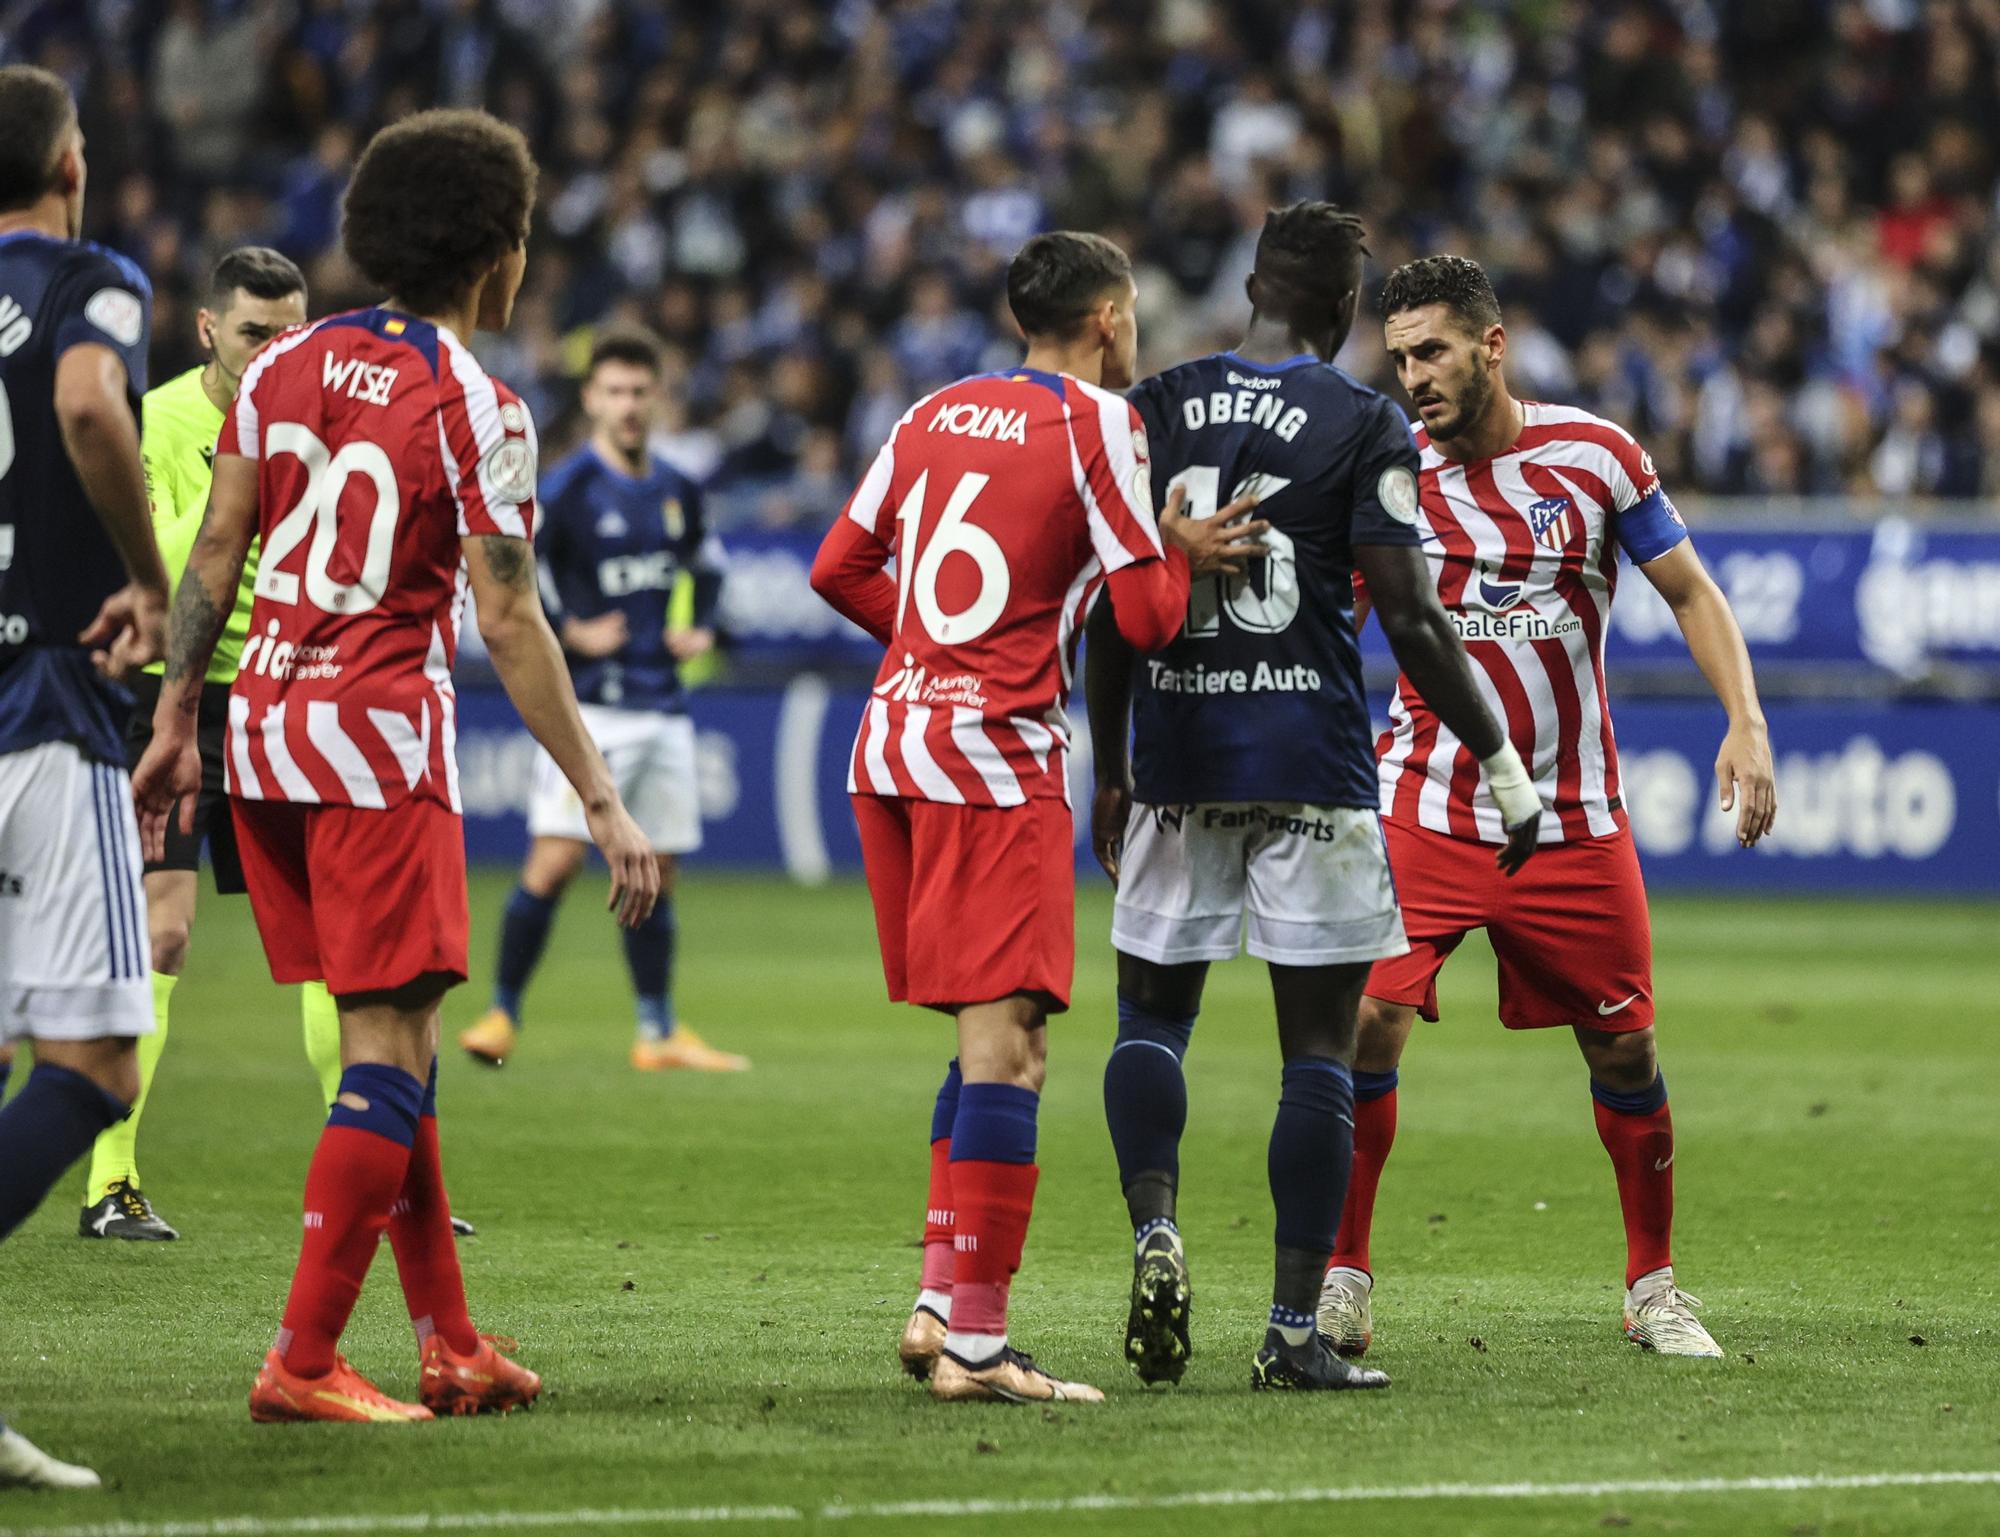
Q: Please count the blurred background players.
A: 1